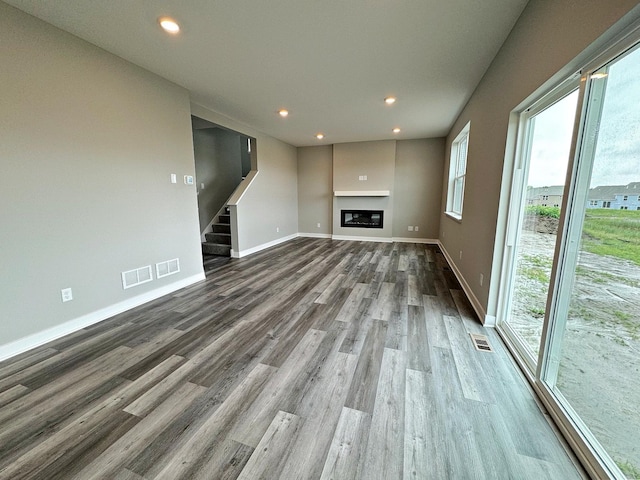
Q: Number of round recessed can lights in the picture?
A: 5